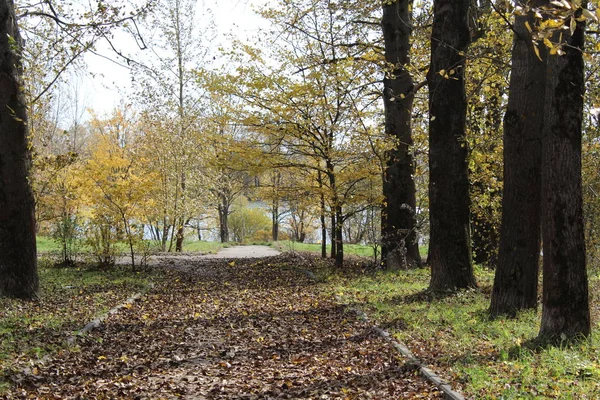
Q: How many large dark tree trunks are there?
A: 5